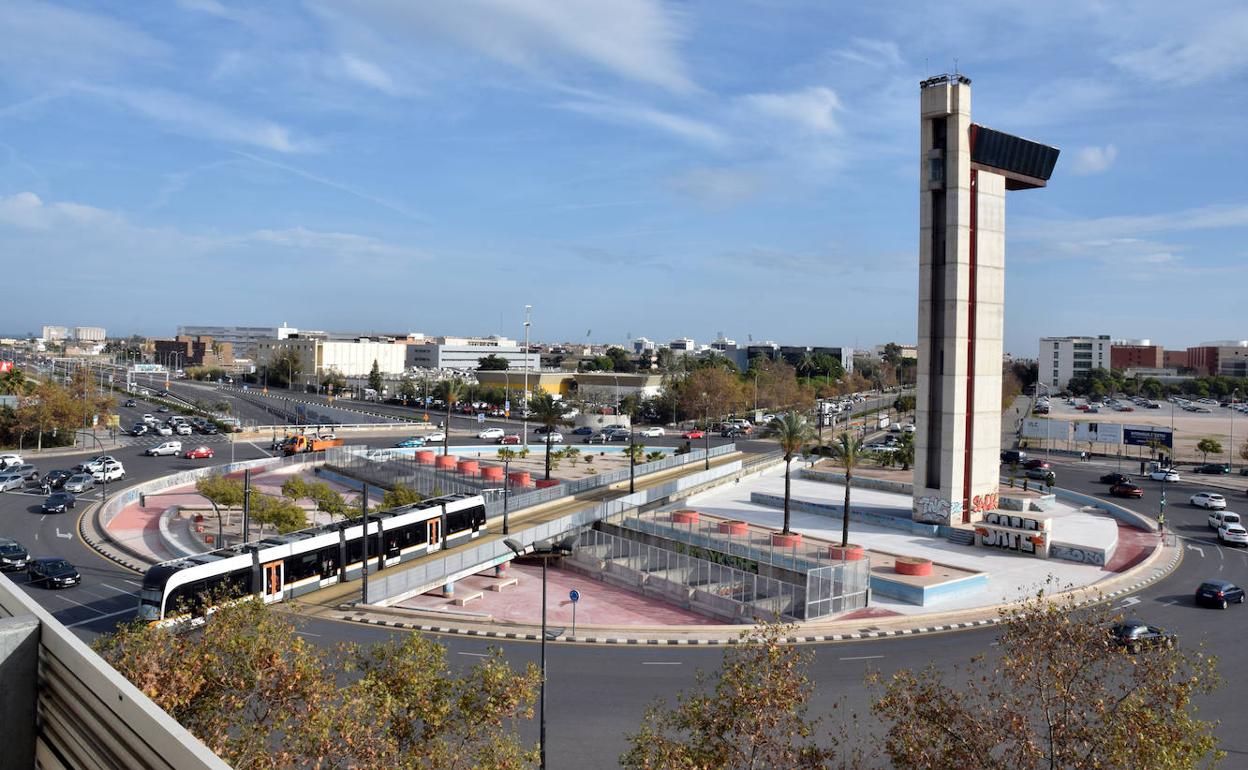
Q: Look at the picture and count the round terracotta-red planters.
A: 11